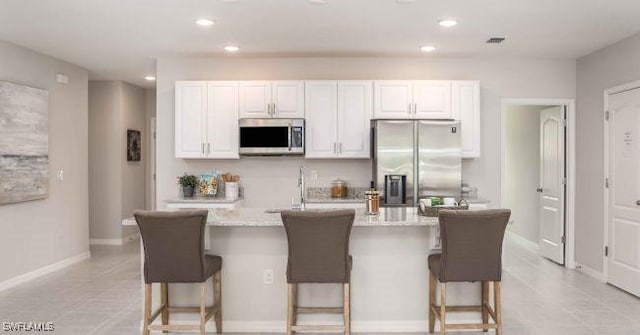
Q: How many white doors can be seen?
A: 2